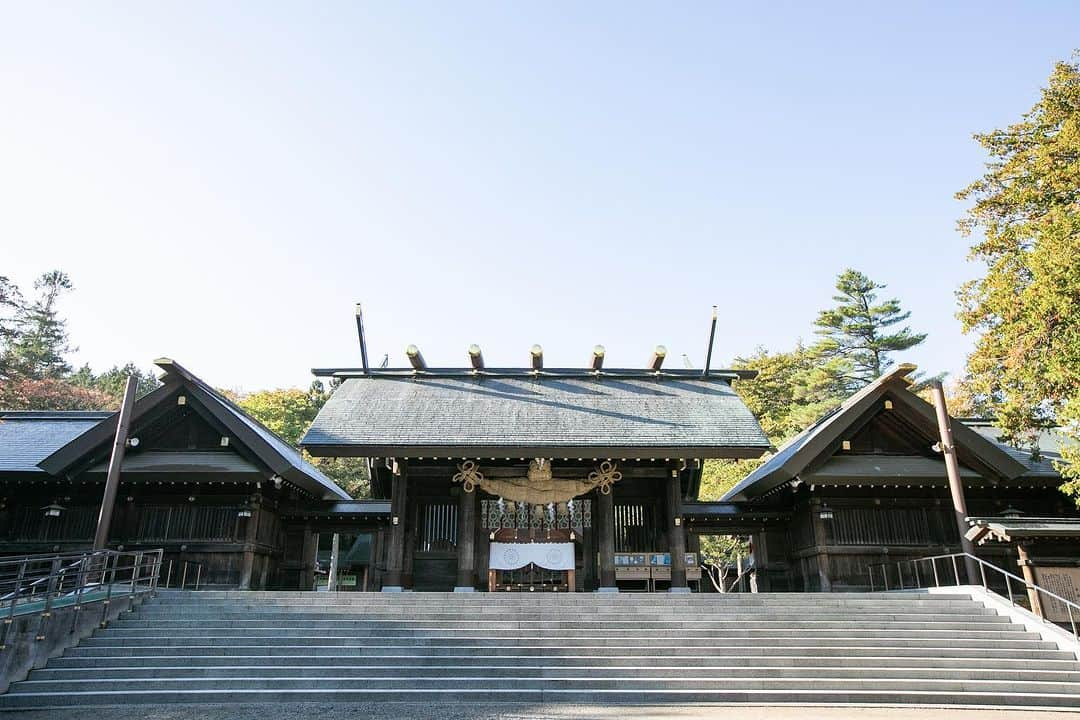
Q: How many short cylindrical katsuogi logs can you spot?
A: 5